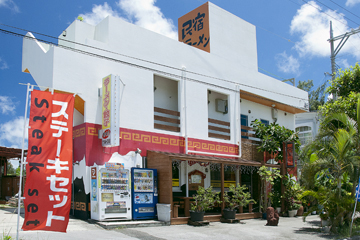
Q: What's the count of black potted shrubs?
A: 2